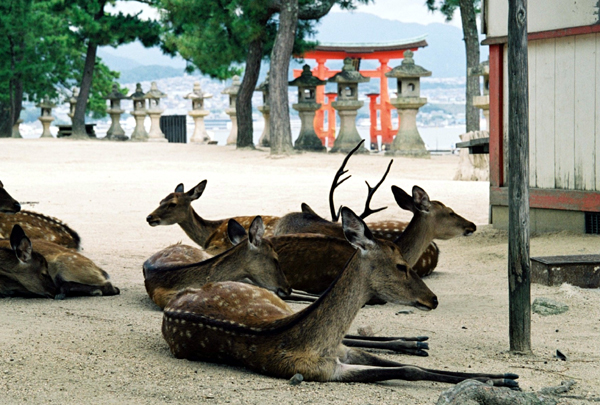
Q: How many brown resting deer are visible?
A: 7